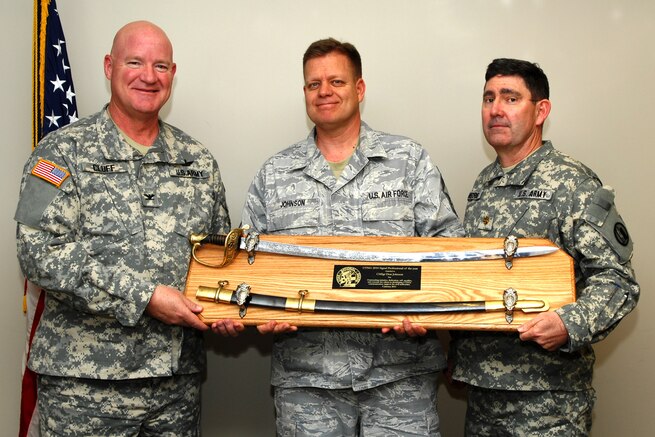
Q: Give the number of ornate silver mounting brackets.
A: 4